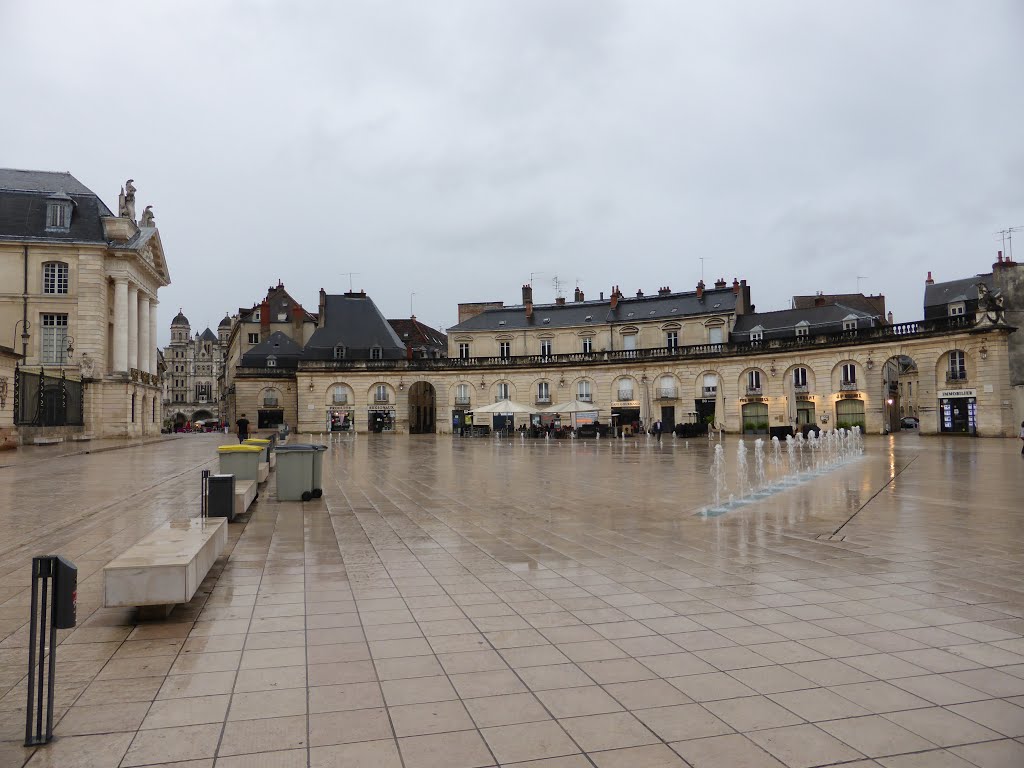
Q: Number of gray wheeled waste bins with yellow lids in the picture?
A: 2